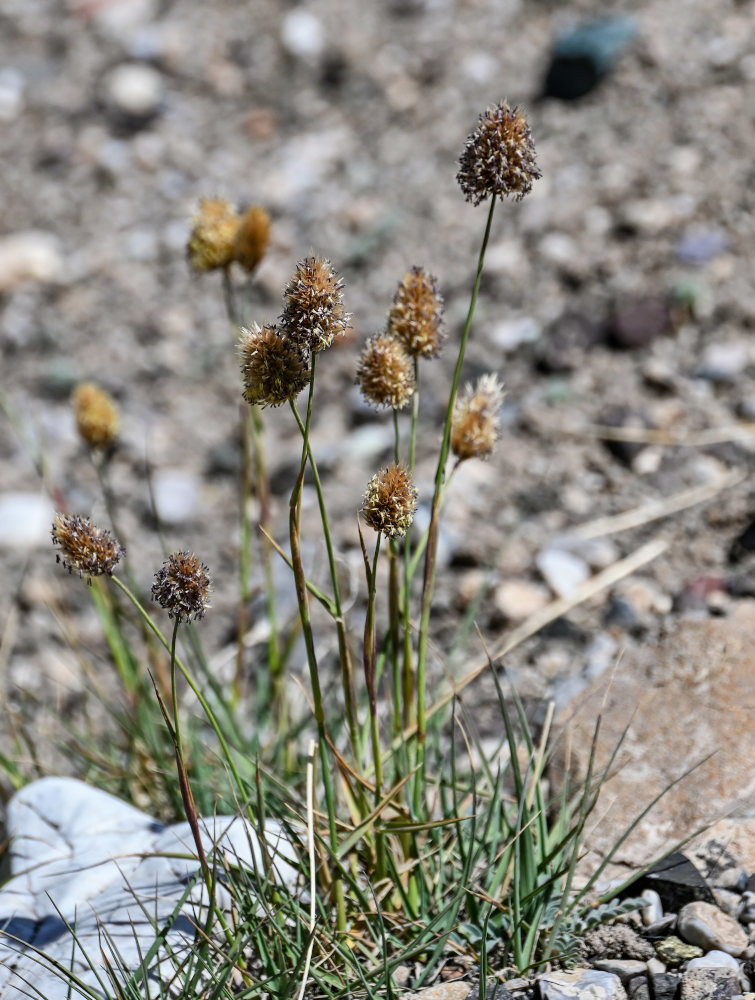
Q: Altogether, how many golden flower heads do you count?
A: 12